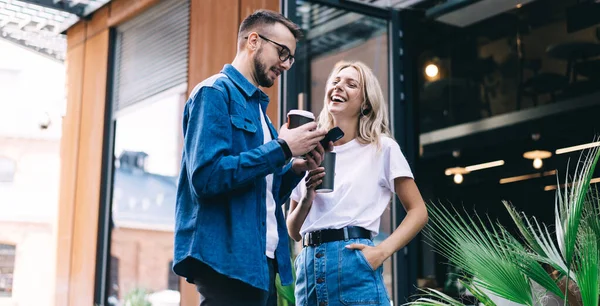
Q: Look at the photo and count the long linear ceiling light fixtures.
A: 4